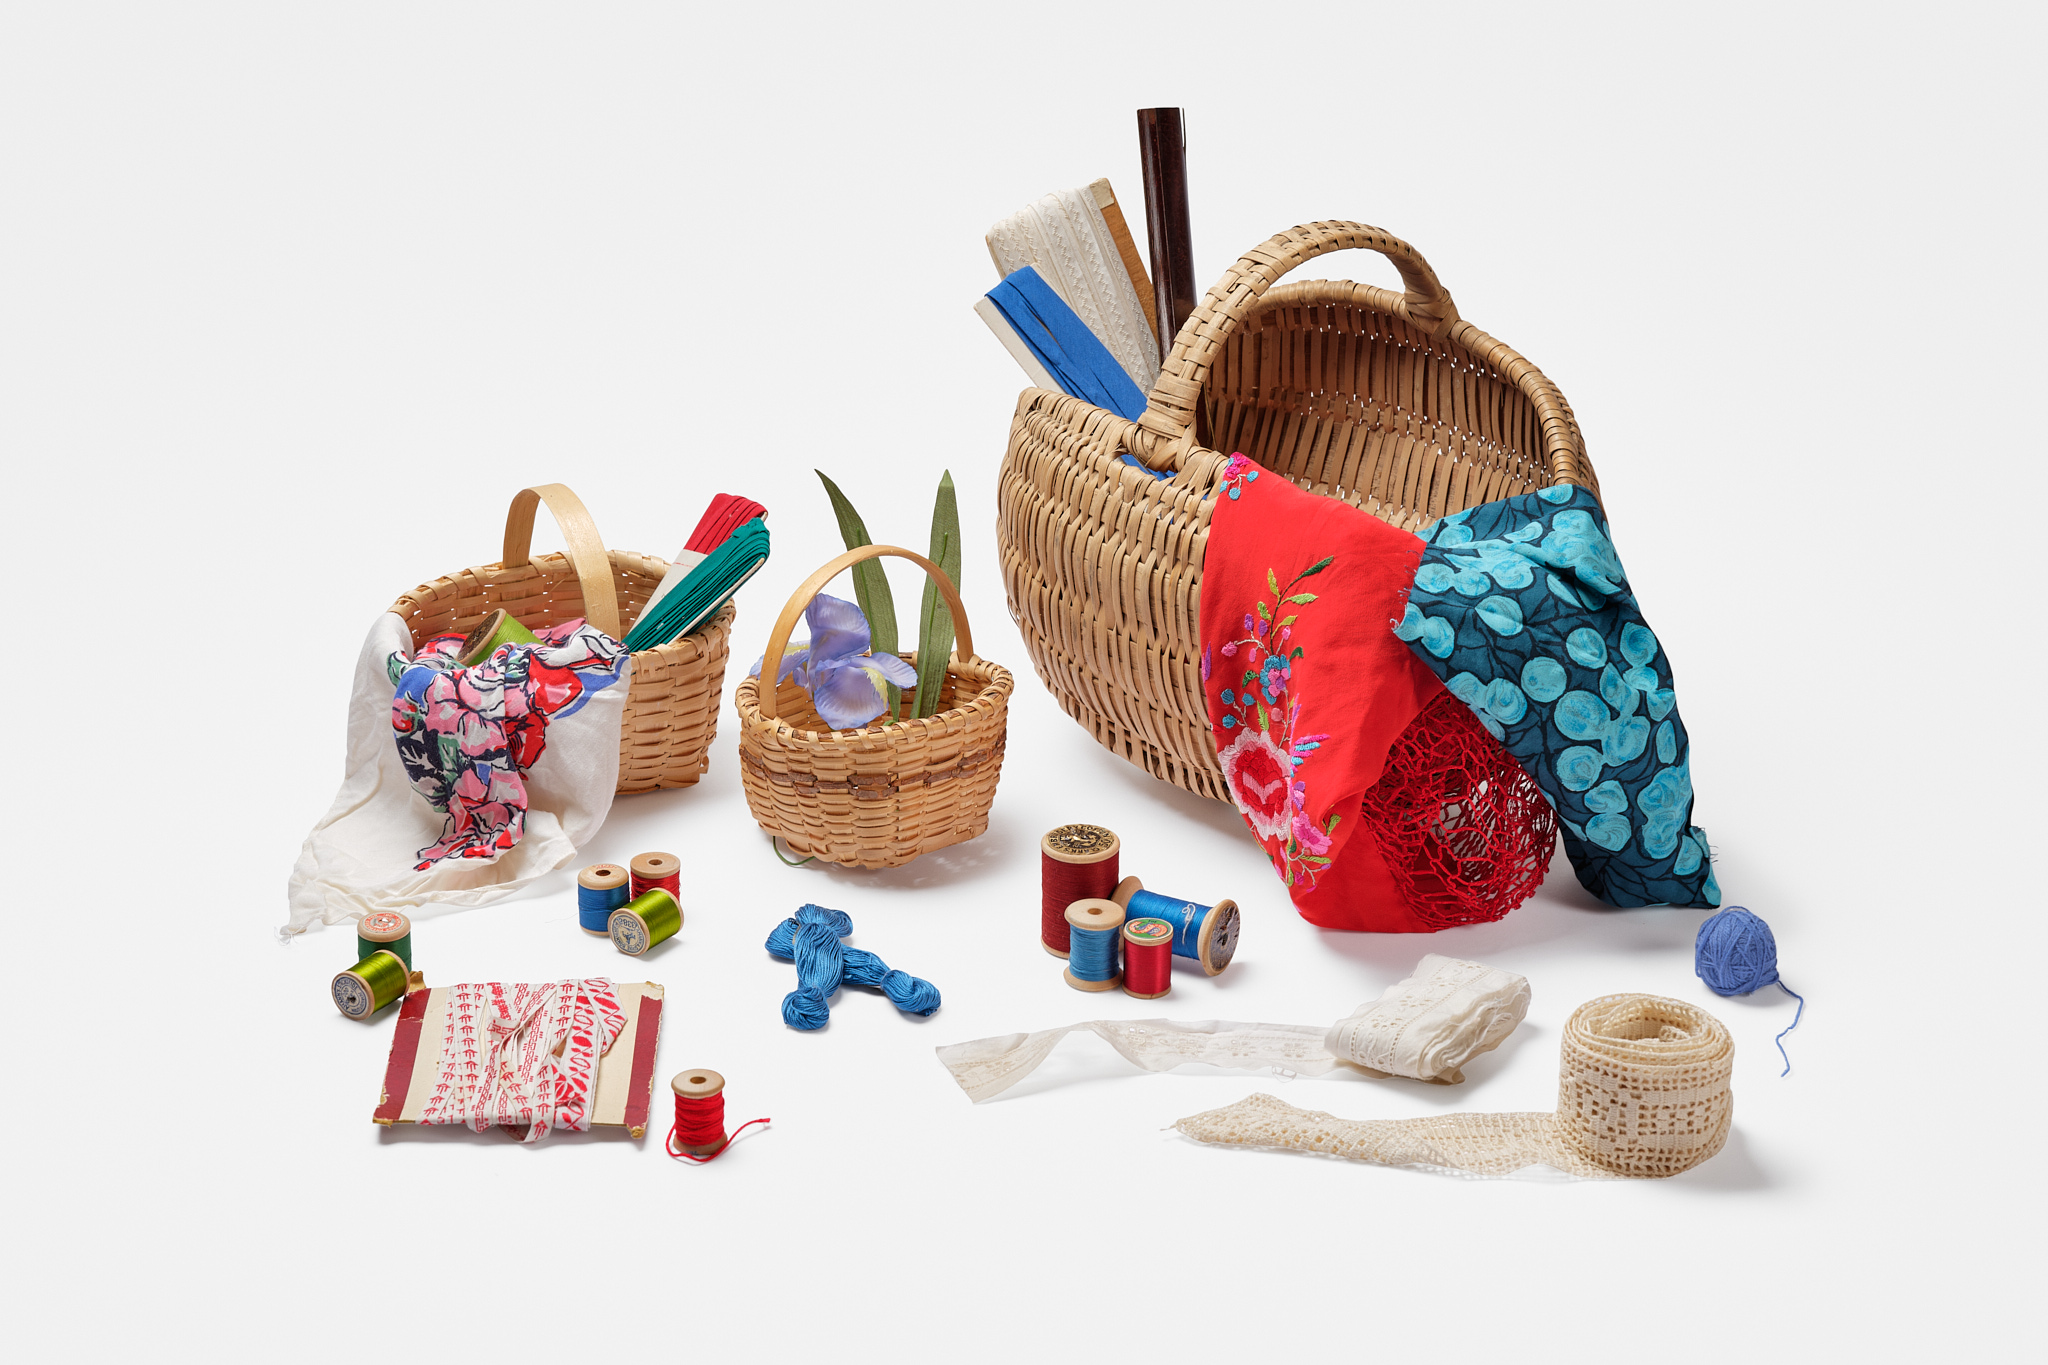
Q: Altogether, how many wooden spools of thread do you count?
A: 11